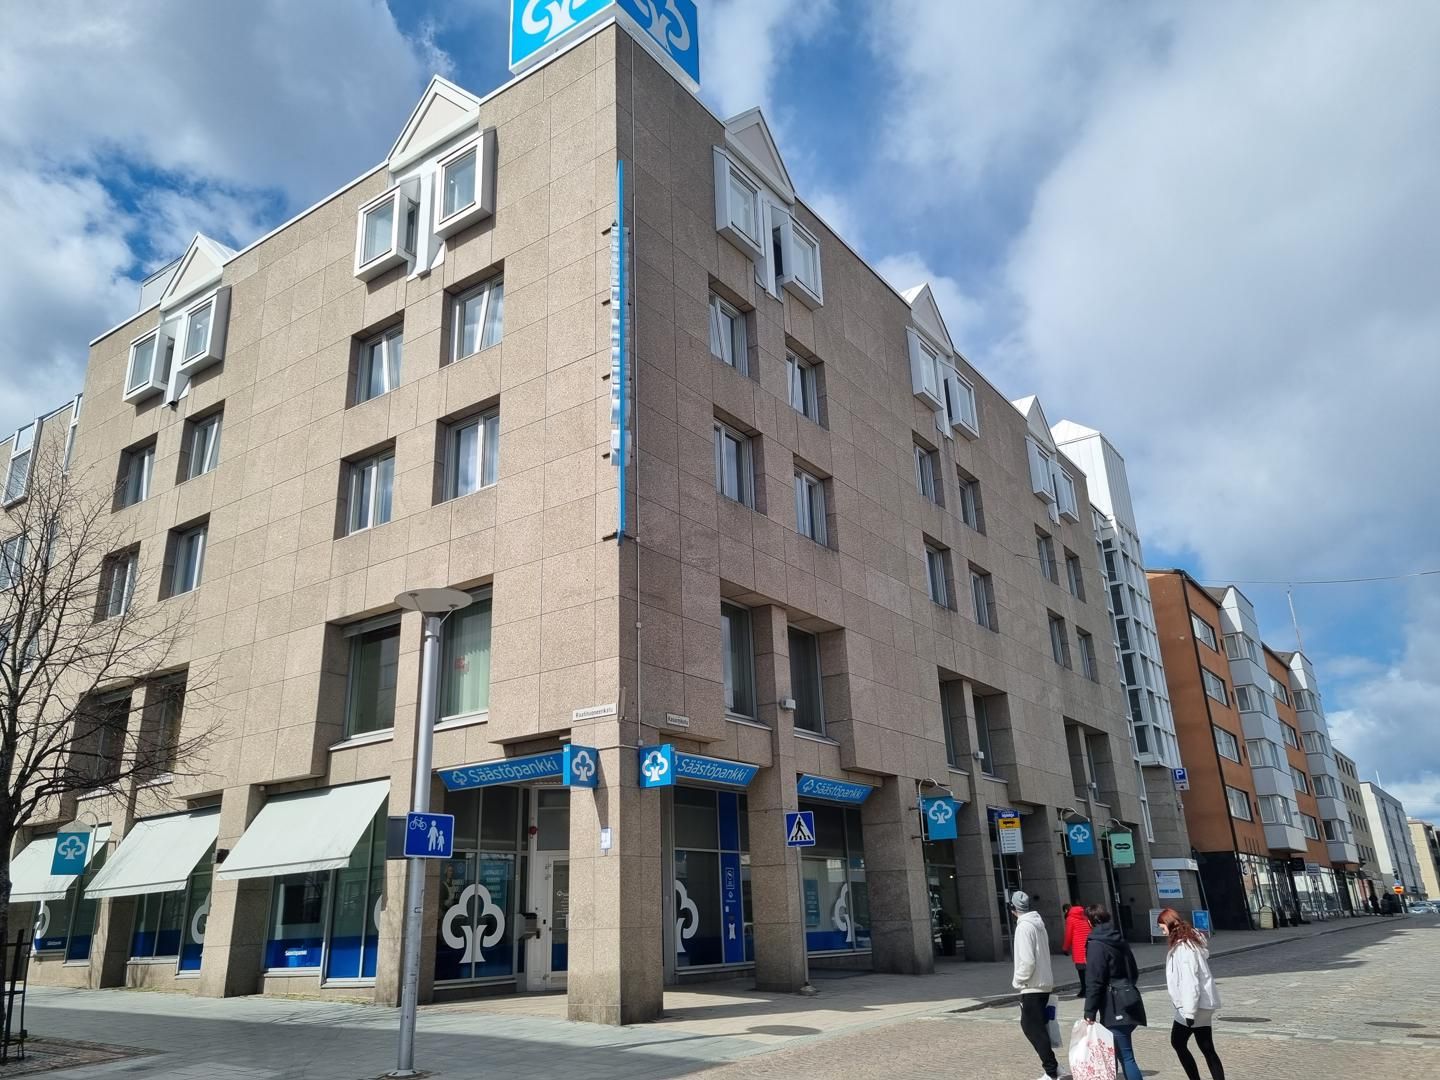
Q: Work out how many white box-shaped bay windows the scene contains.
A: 10